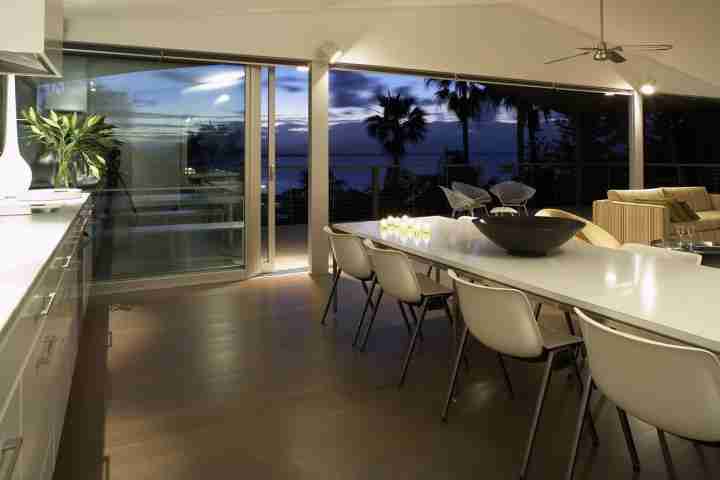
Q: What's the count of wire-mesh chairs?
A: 3